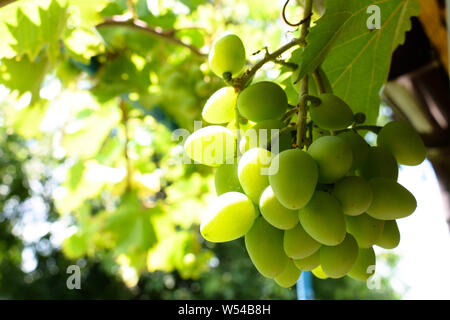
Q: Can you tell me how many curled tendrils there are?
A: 1